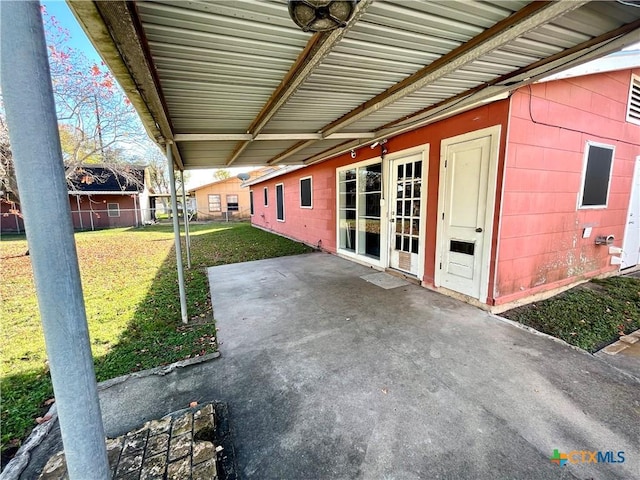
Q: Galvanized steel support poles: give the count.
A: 3